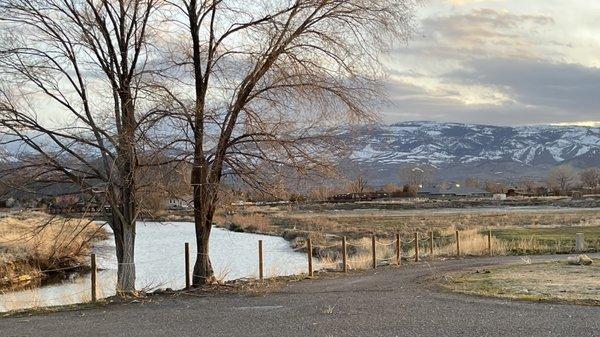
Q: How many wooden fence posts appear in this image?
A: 11